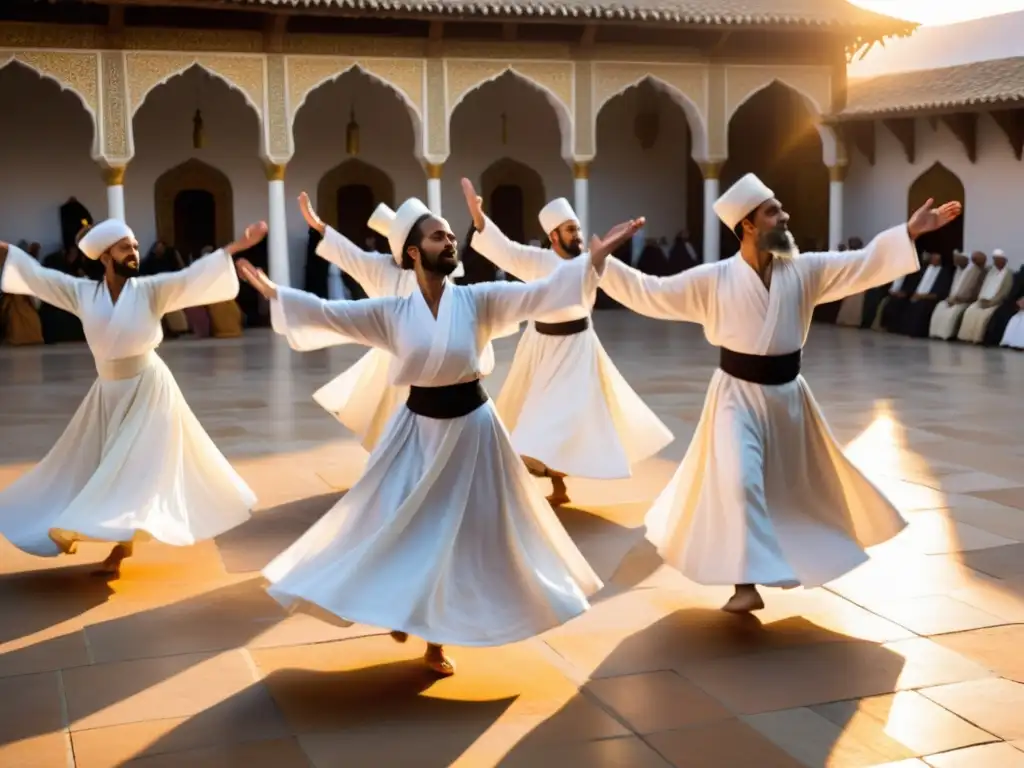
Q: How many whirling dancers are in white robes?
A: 5